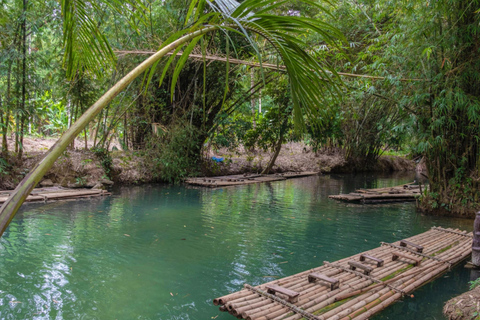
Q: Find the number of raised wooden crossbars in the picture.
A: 6